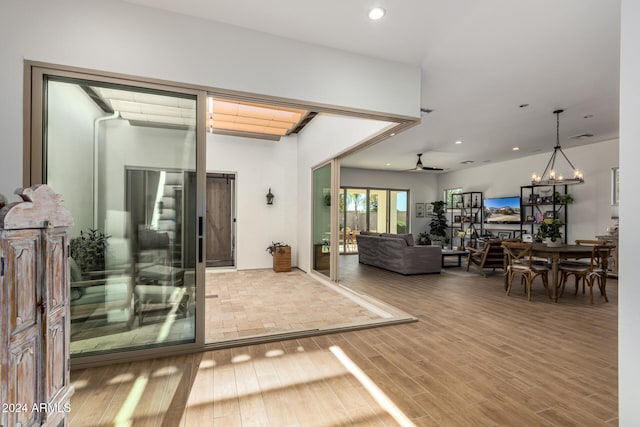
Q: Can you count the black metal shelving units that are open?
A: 2